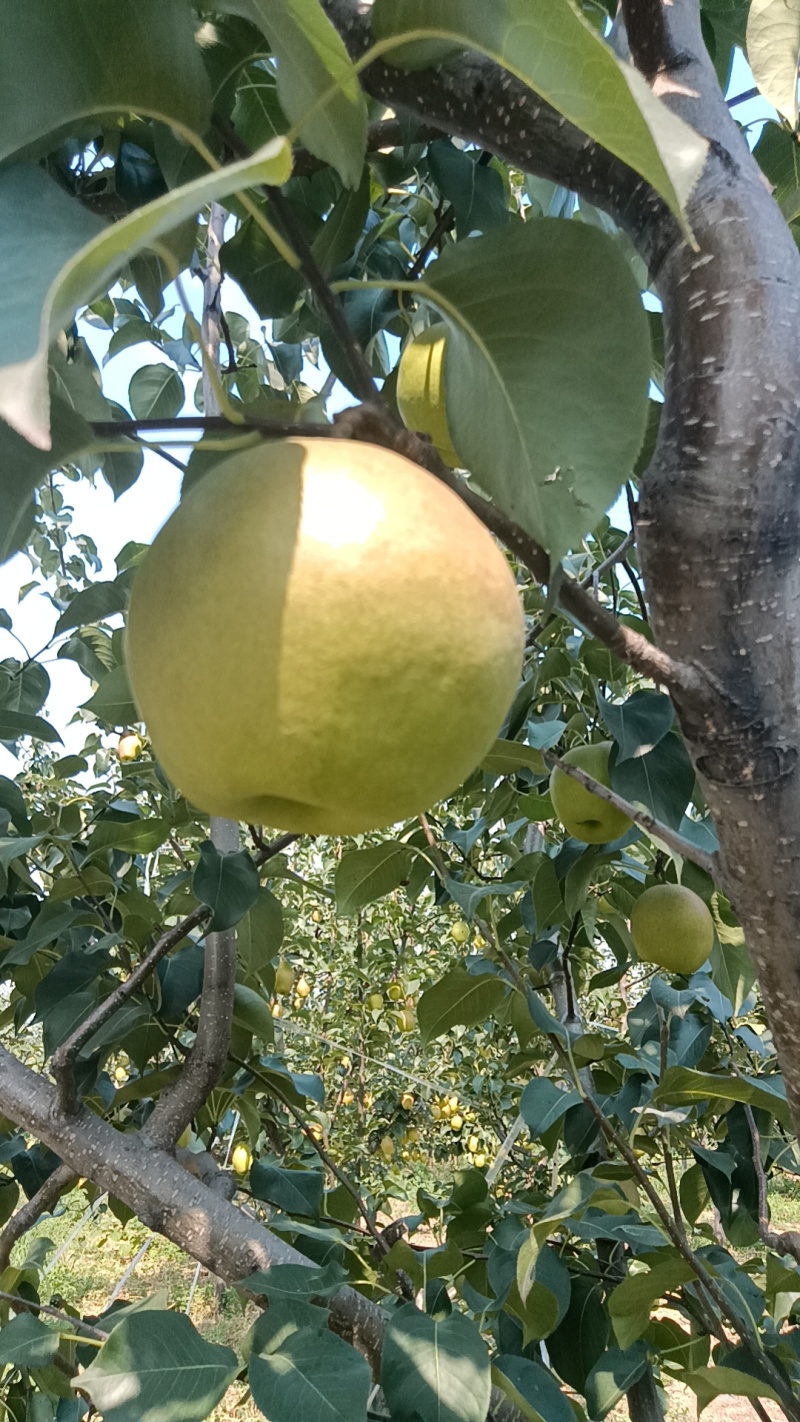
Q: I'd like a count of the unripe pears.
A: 2